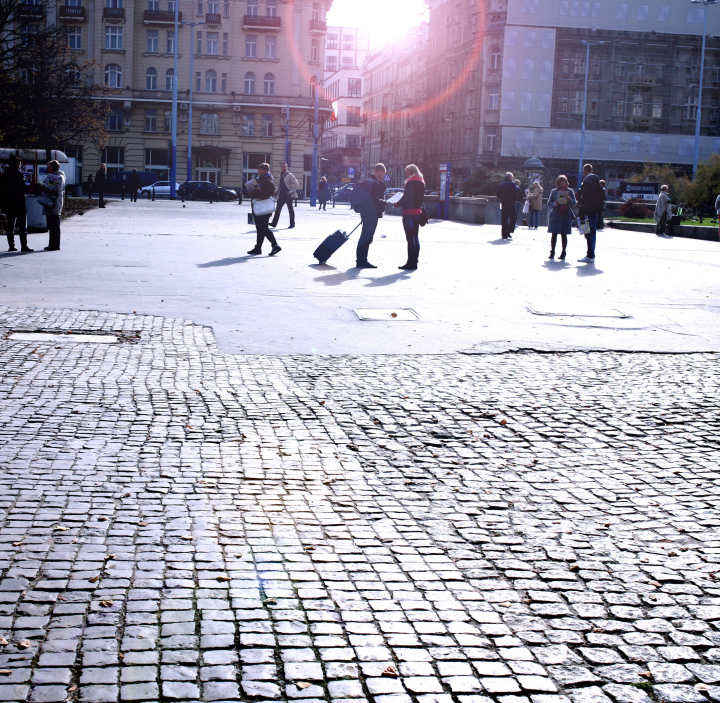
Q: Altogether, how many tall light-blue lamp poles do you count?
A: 4